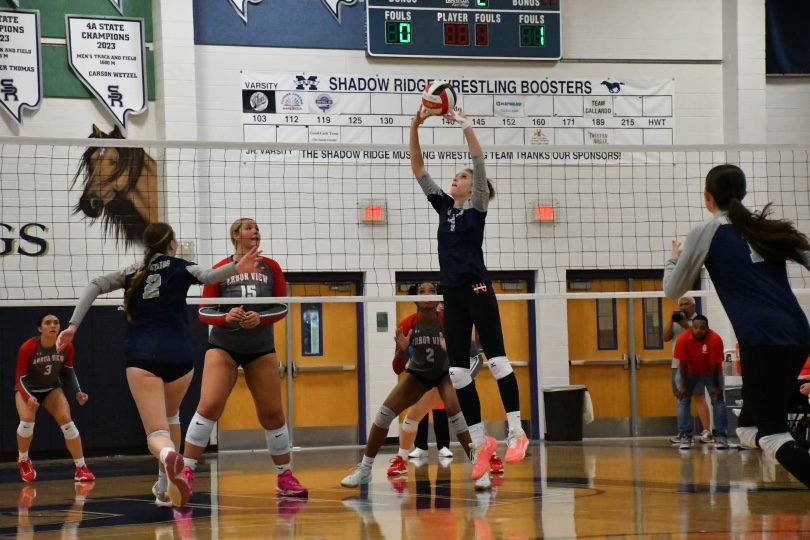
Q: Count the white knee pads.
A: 13